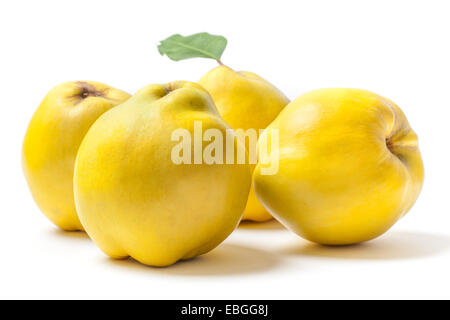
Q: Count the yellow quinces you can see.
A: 4